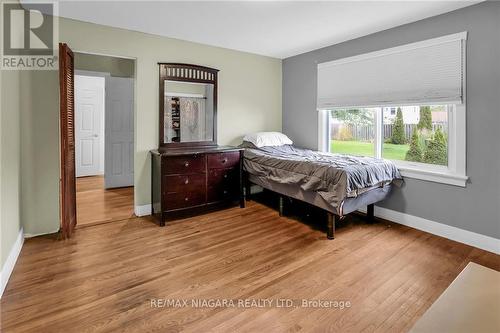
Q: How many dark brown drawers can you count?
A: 6